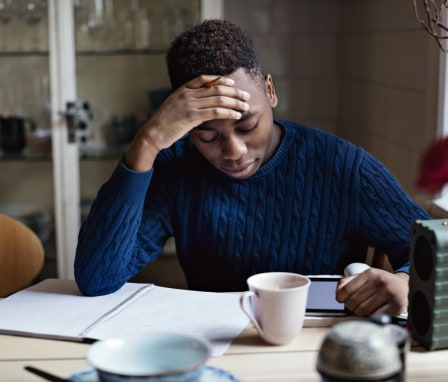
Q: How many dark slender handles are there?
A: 1